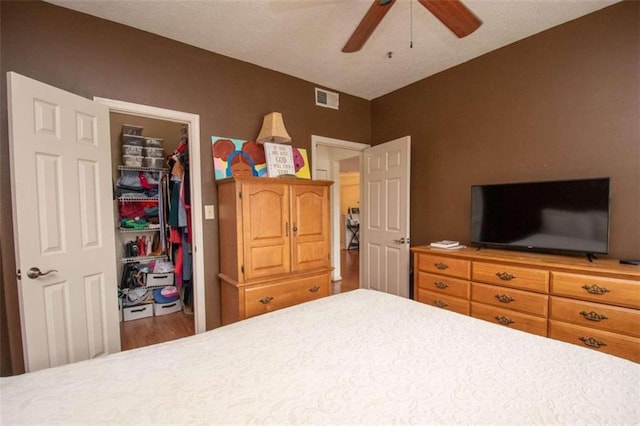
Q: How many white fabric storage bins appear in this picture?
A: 3